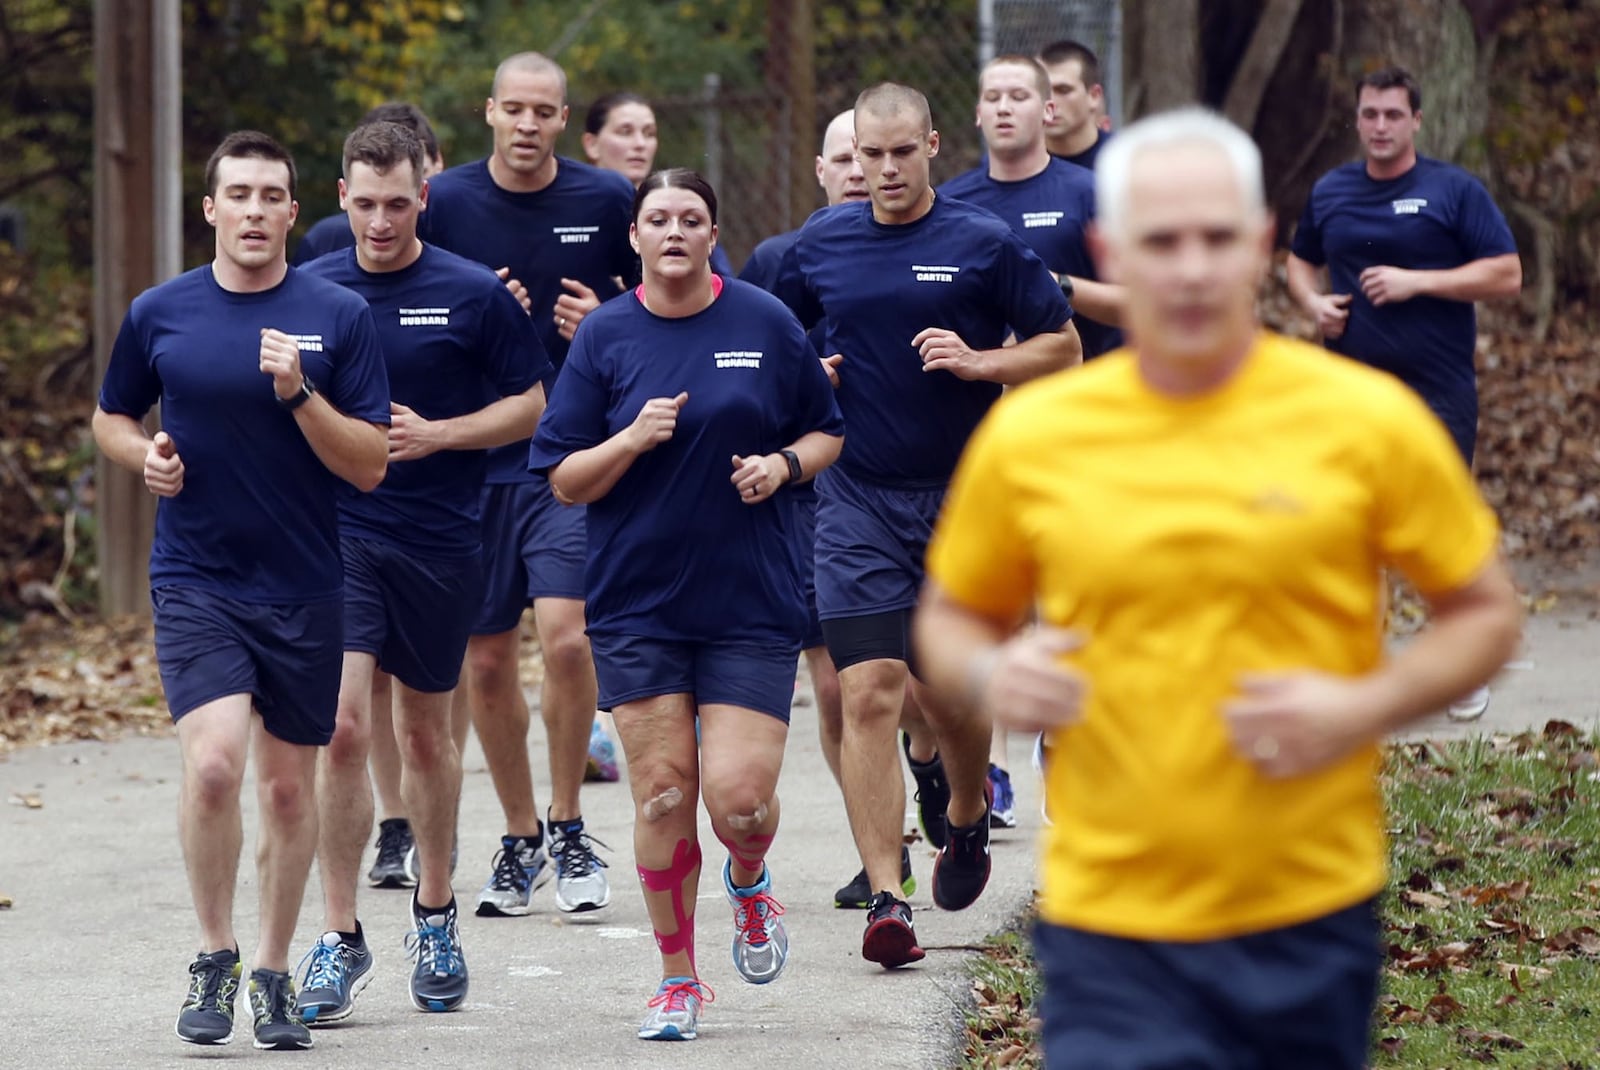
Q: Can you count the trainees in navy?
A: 11